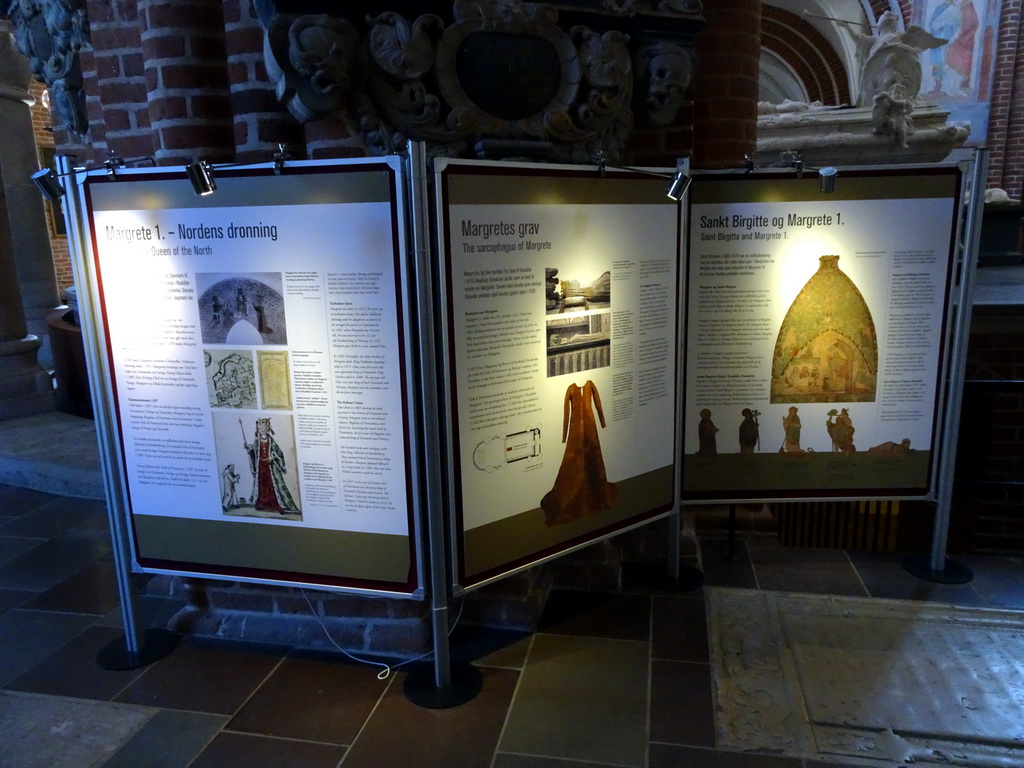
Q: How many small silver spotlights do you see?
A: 4